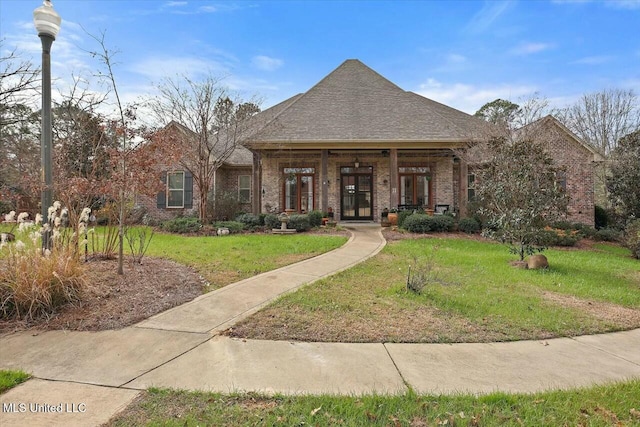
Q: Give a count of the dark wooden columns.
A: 4